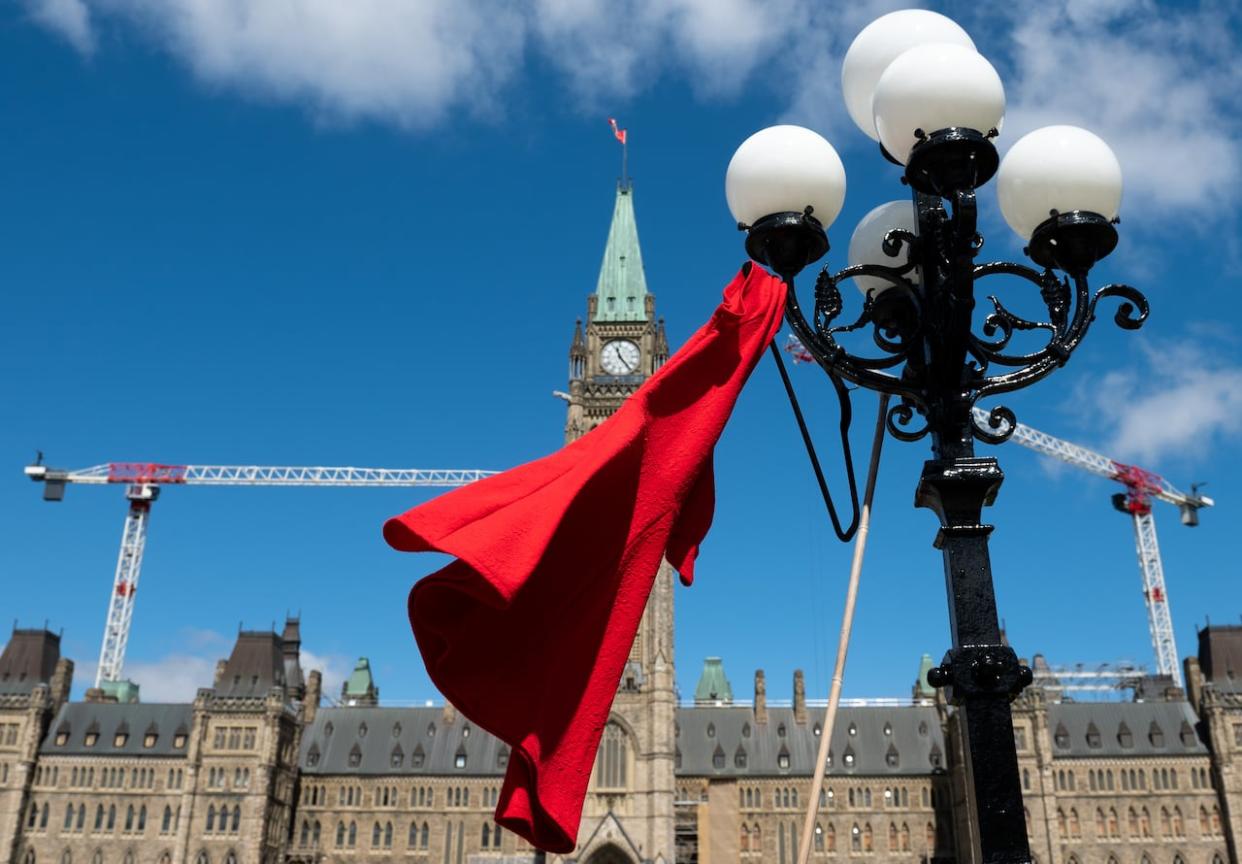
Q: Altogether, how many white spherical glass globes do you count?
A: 5